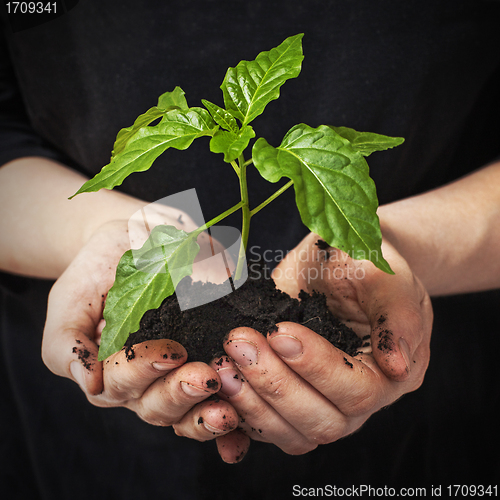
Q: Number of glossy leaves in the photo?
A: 8